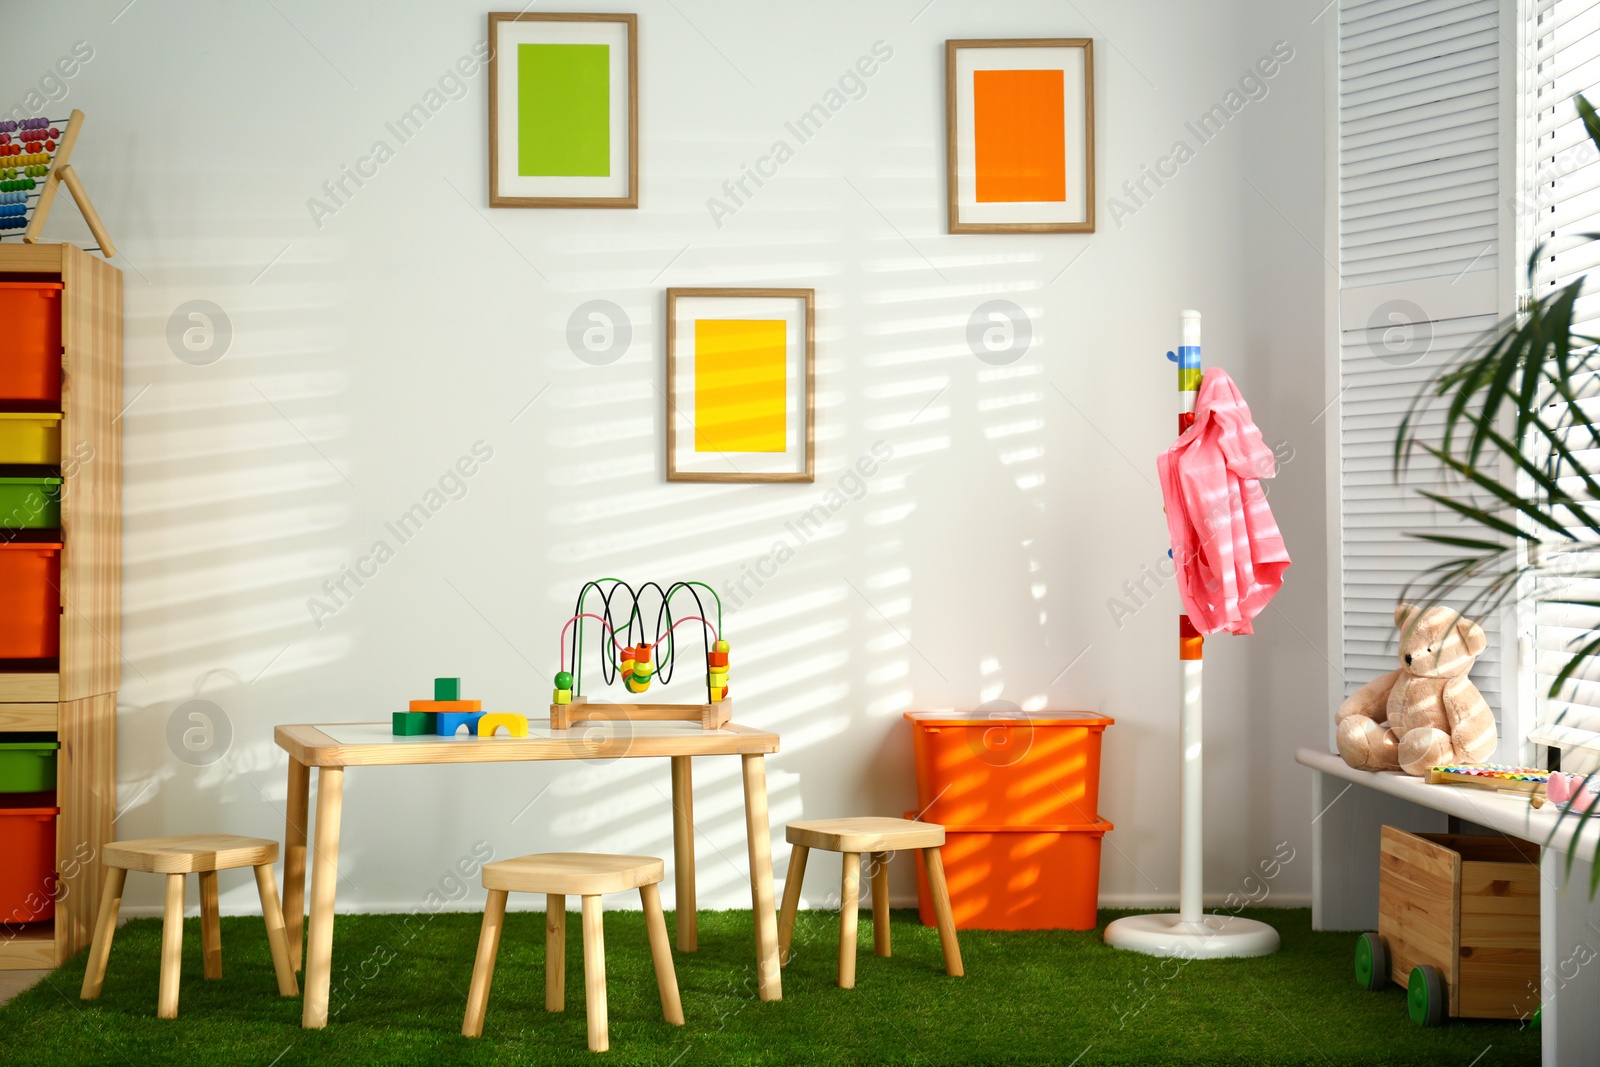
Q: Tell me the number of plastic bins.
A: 8